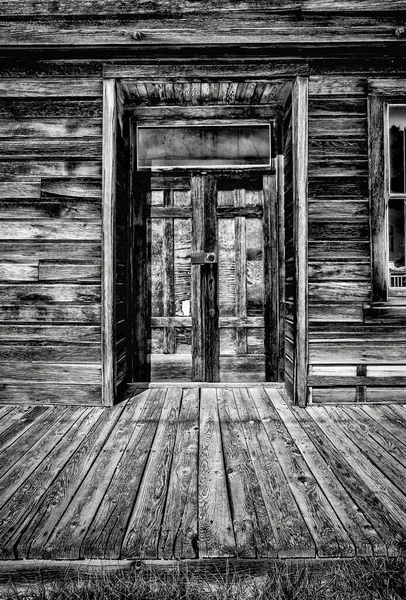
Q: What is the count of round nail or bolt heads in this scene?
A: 2